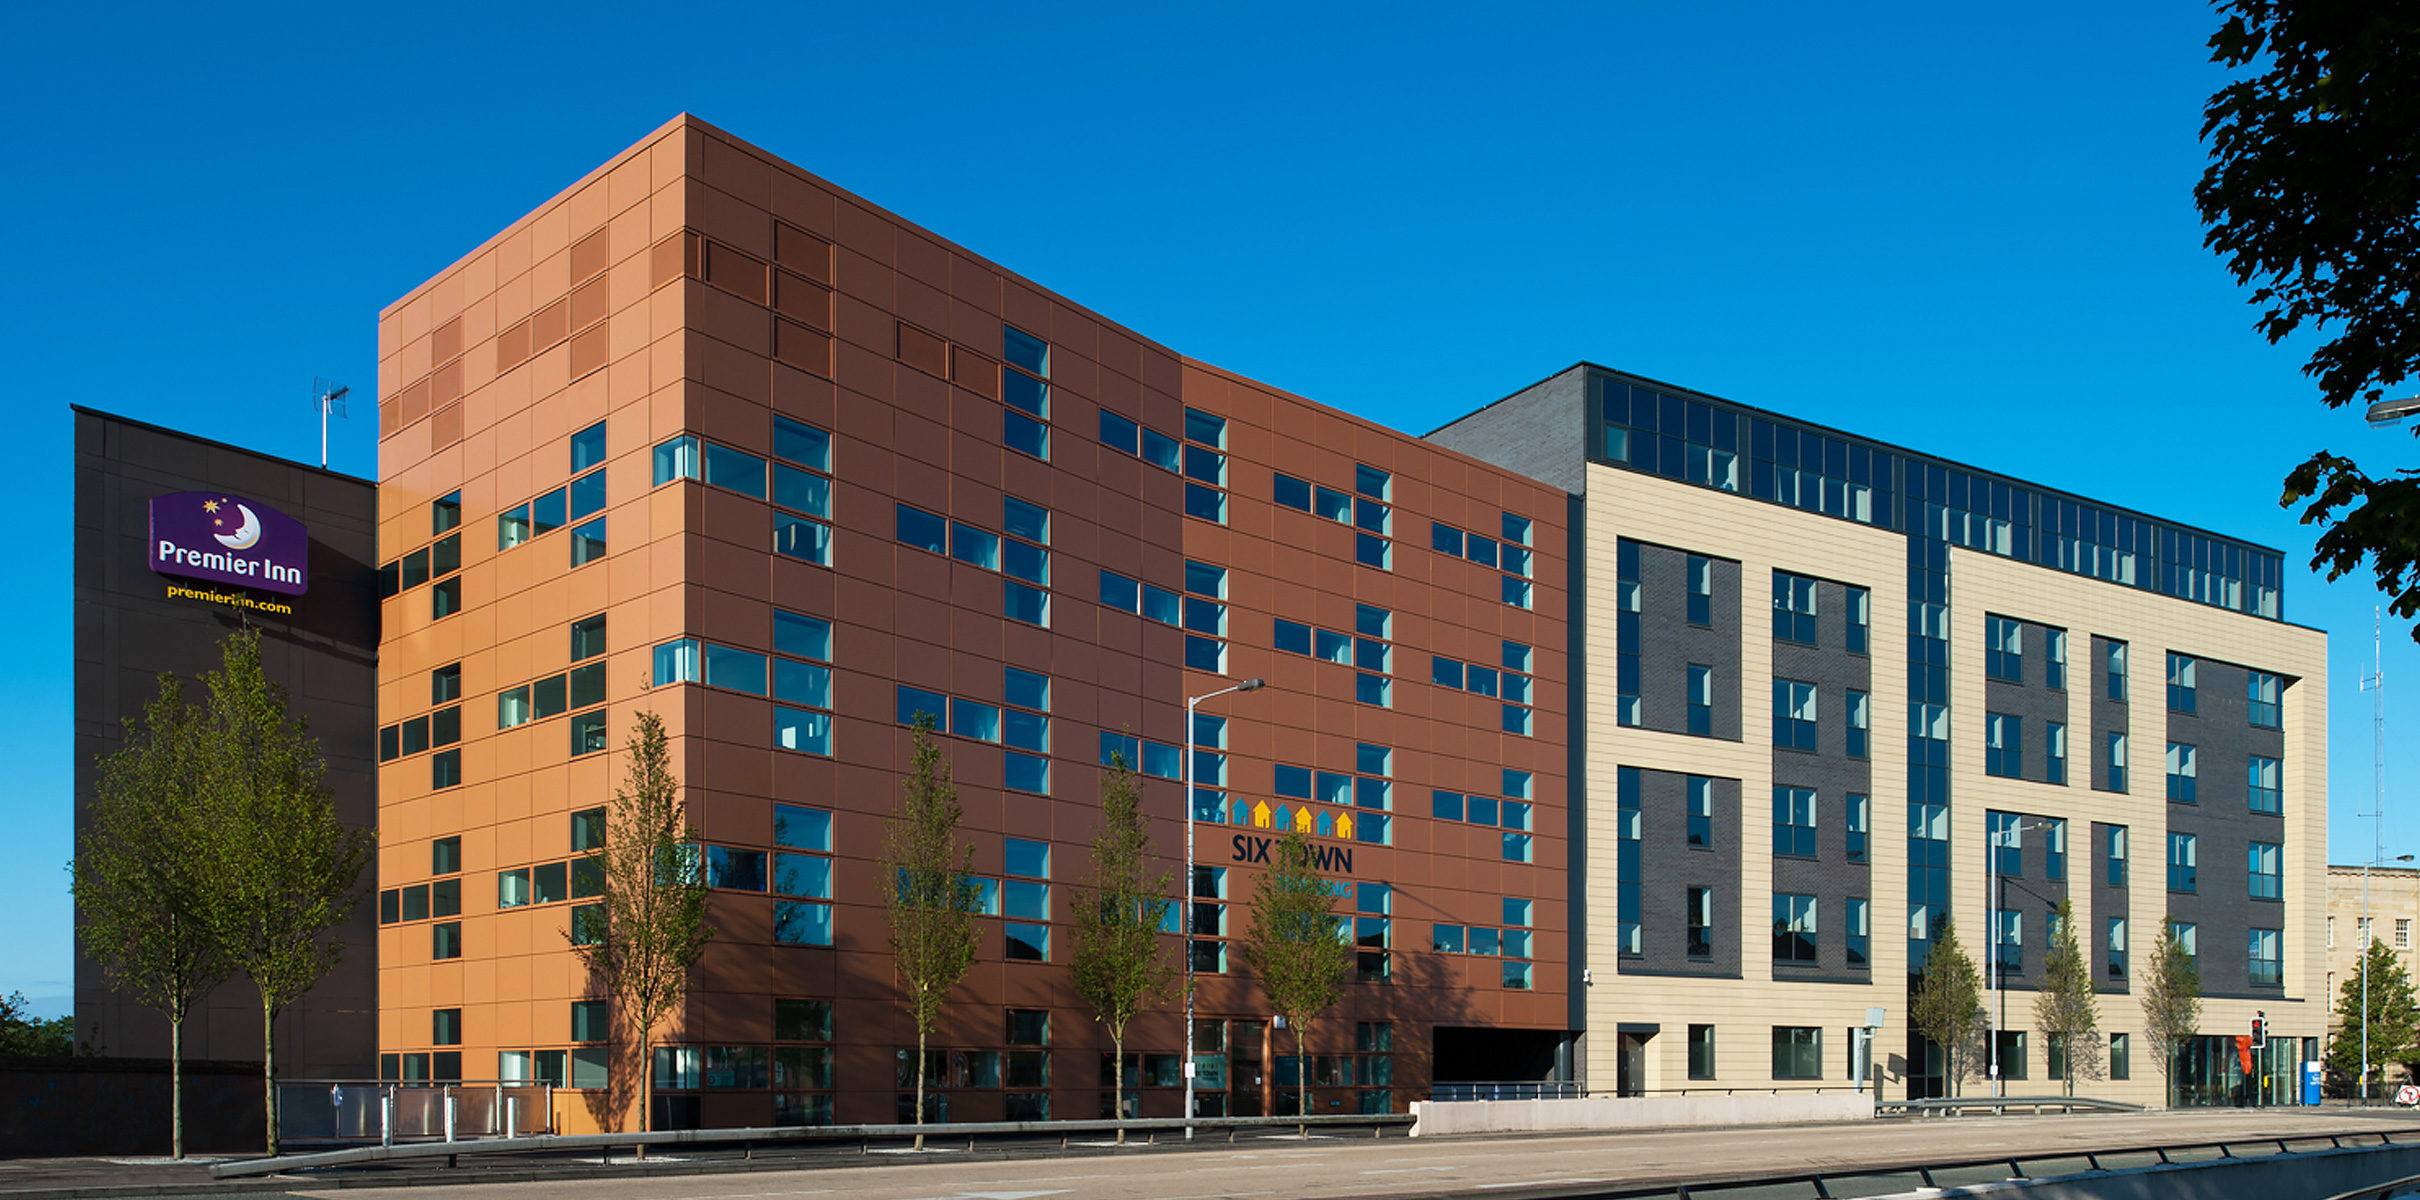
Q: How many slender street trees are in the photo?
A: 9